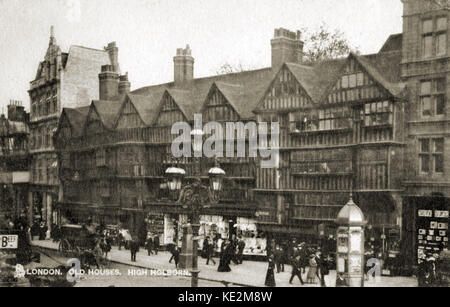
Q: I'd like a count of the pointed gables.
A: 7